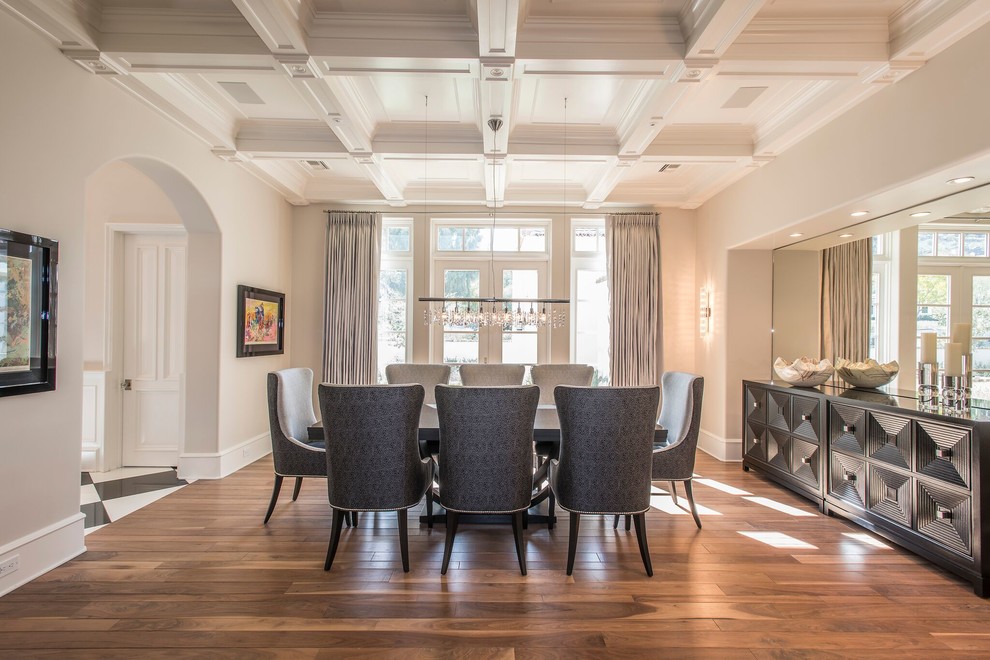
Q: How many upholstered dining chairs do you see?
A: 8